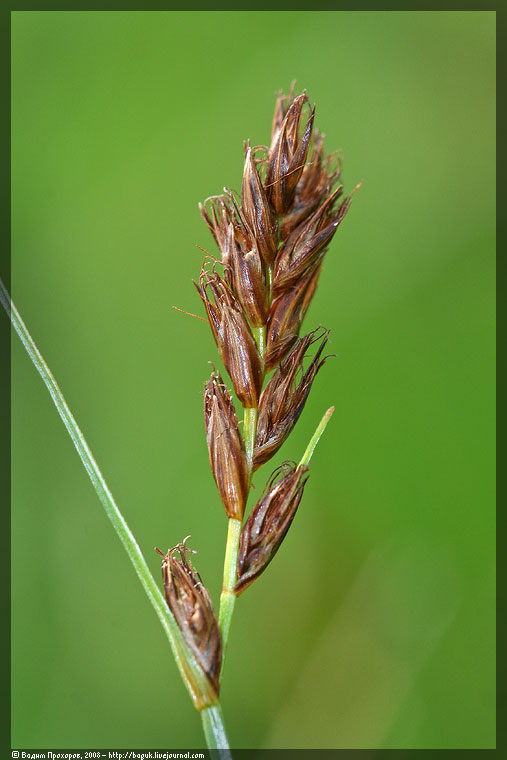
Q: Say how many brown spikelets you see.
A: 11